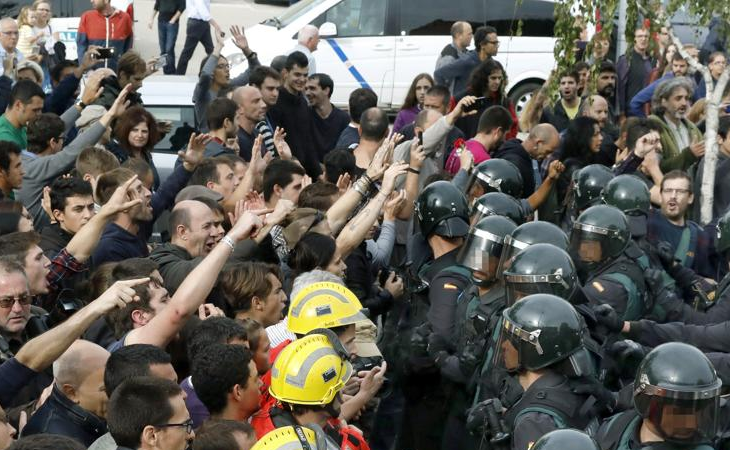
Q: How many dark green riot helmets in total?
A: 13